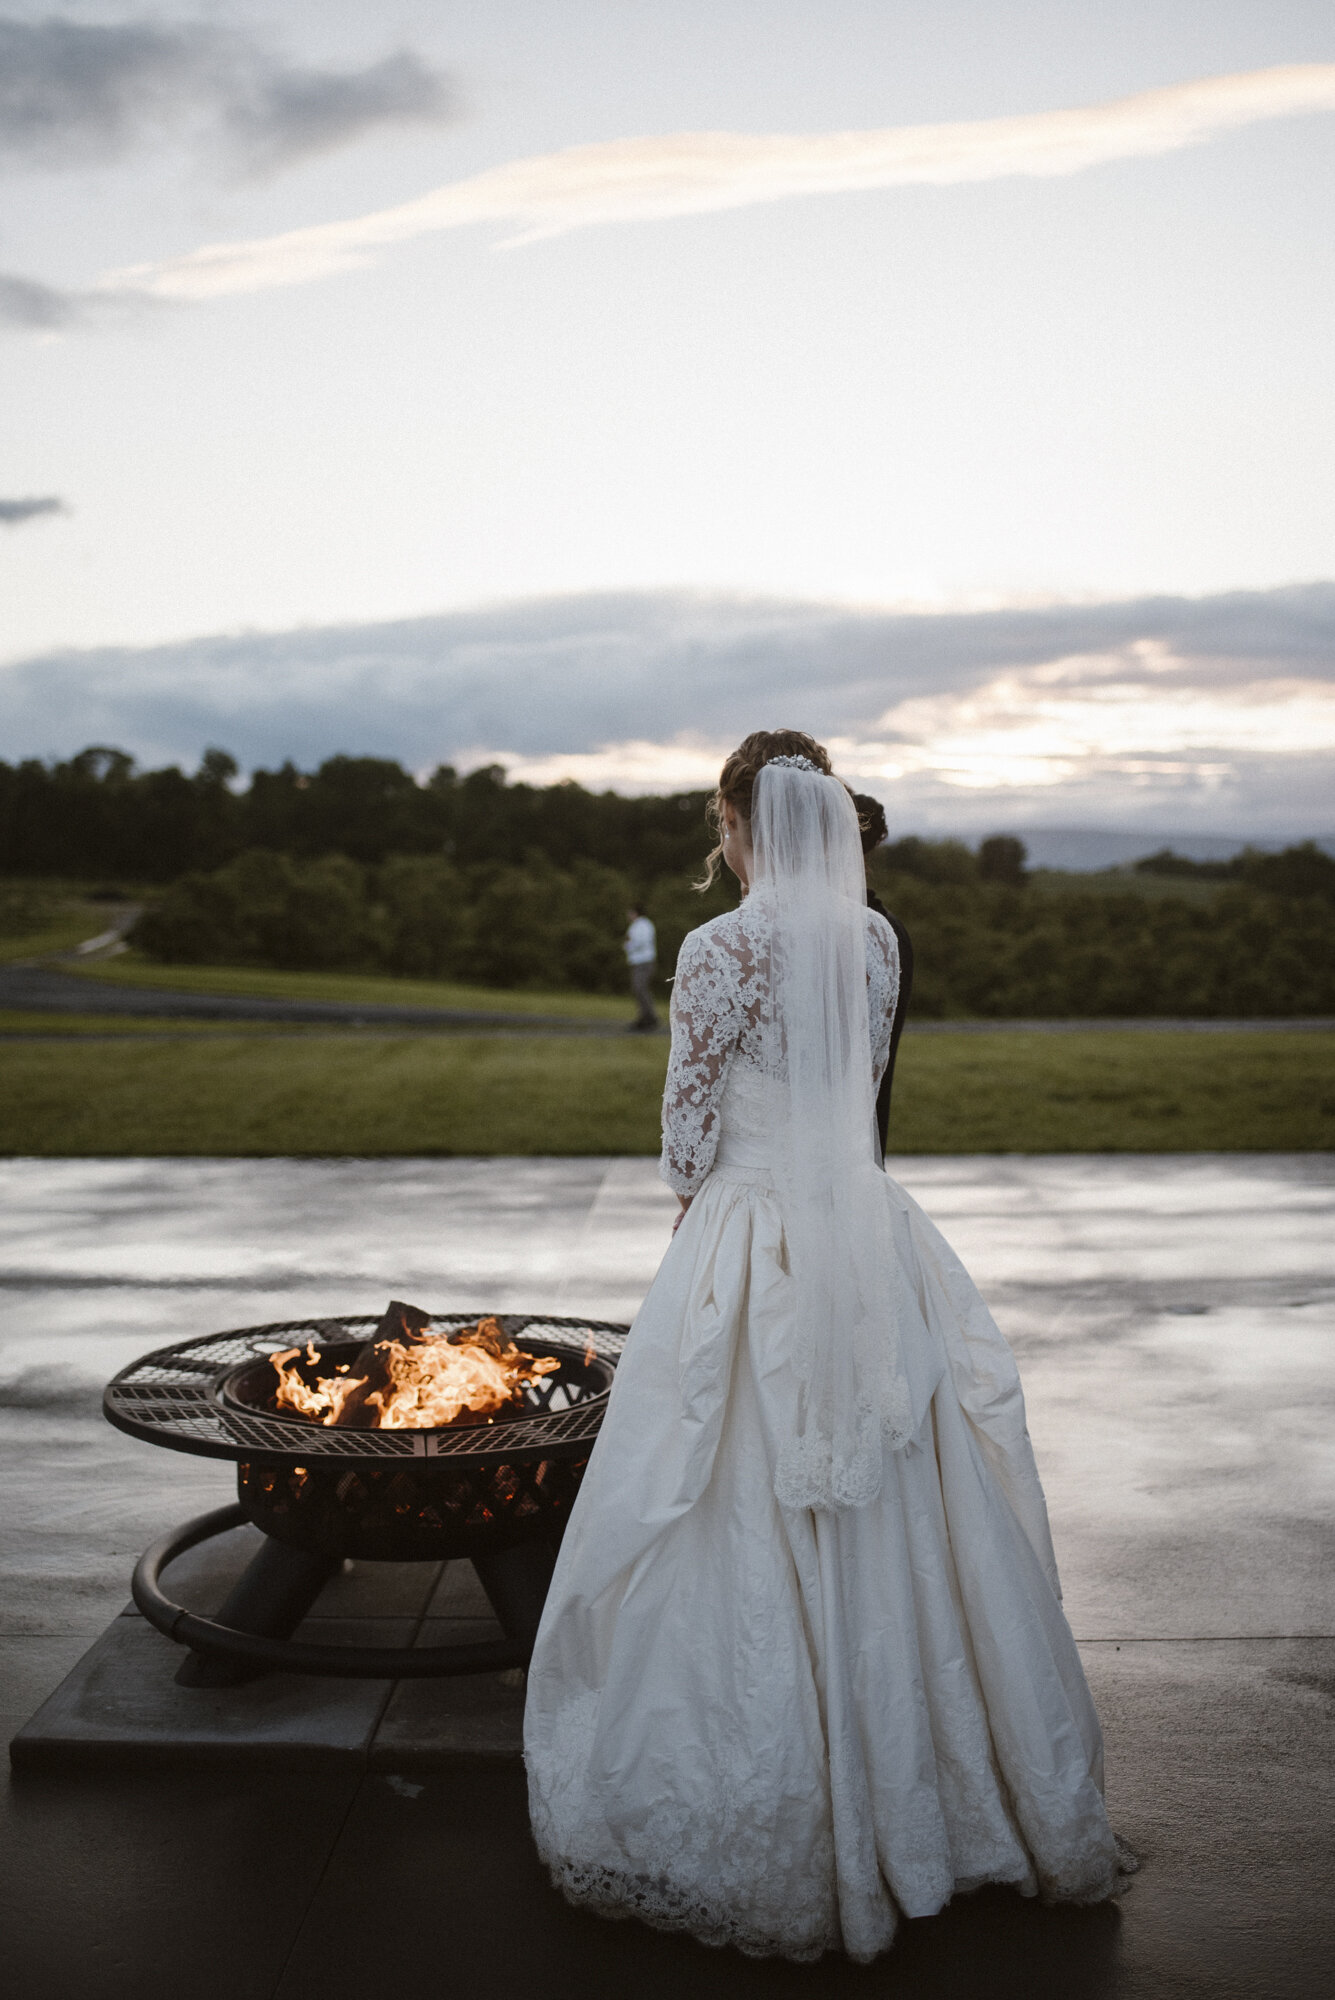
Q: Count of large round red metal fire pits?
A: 0